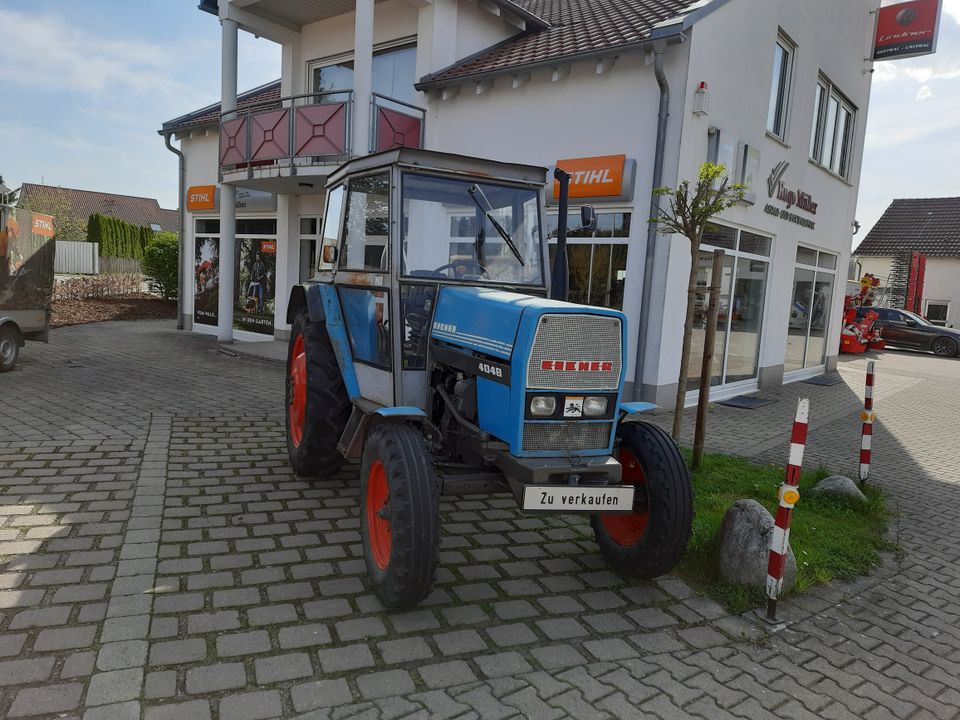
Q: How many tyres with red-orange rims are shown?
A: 3